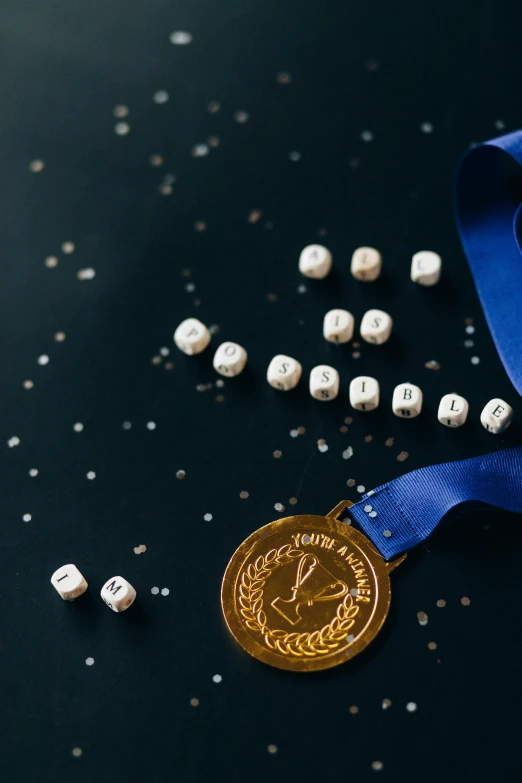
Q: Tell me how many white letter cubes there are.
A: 15